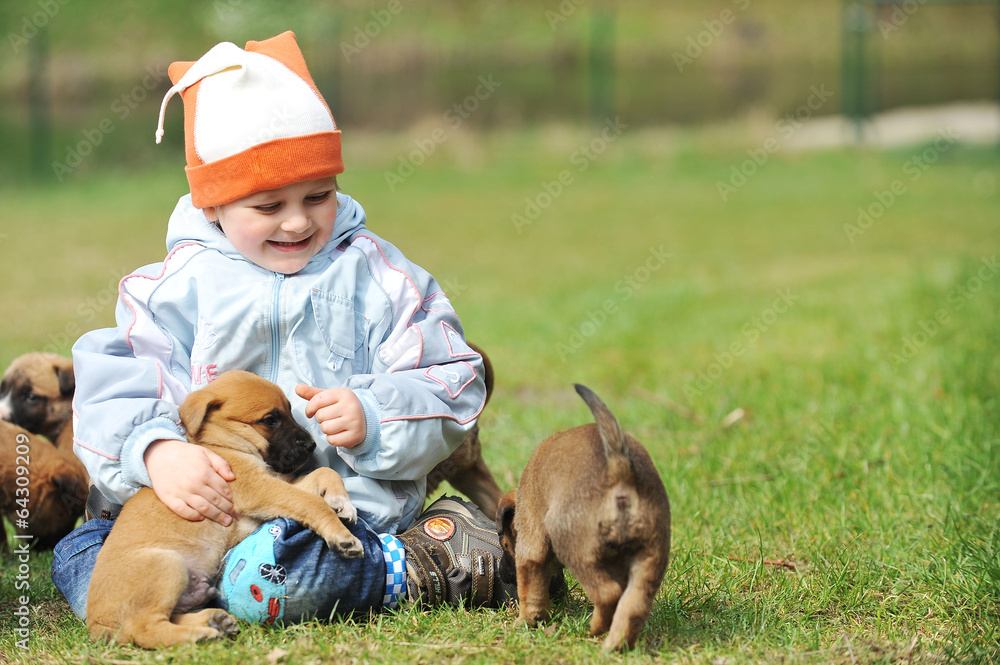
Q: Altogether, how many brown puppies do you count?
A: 5